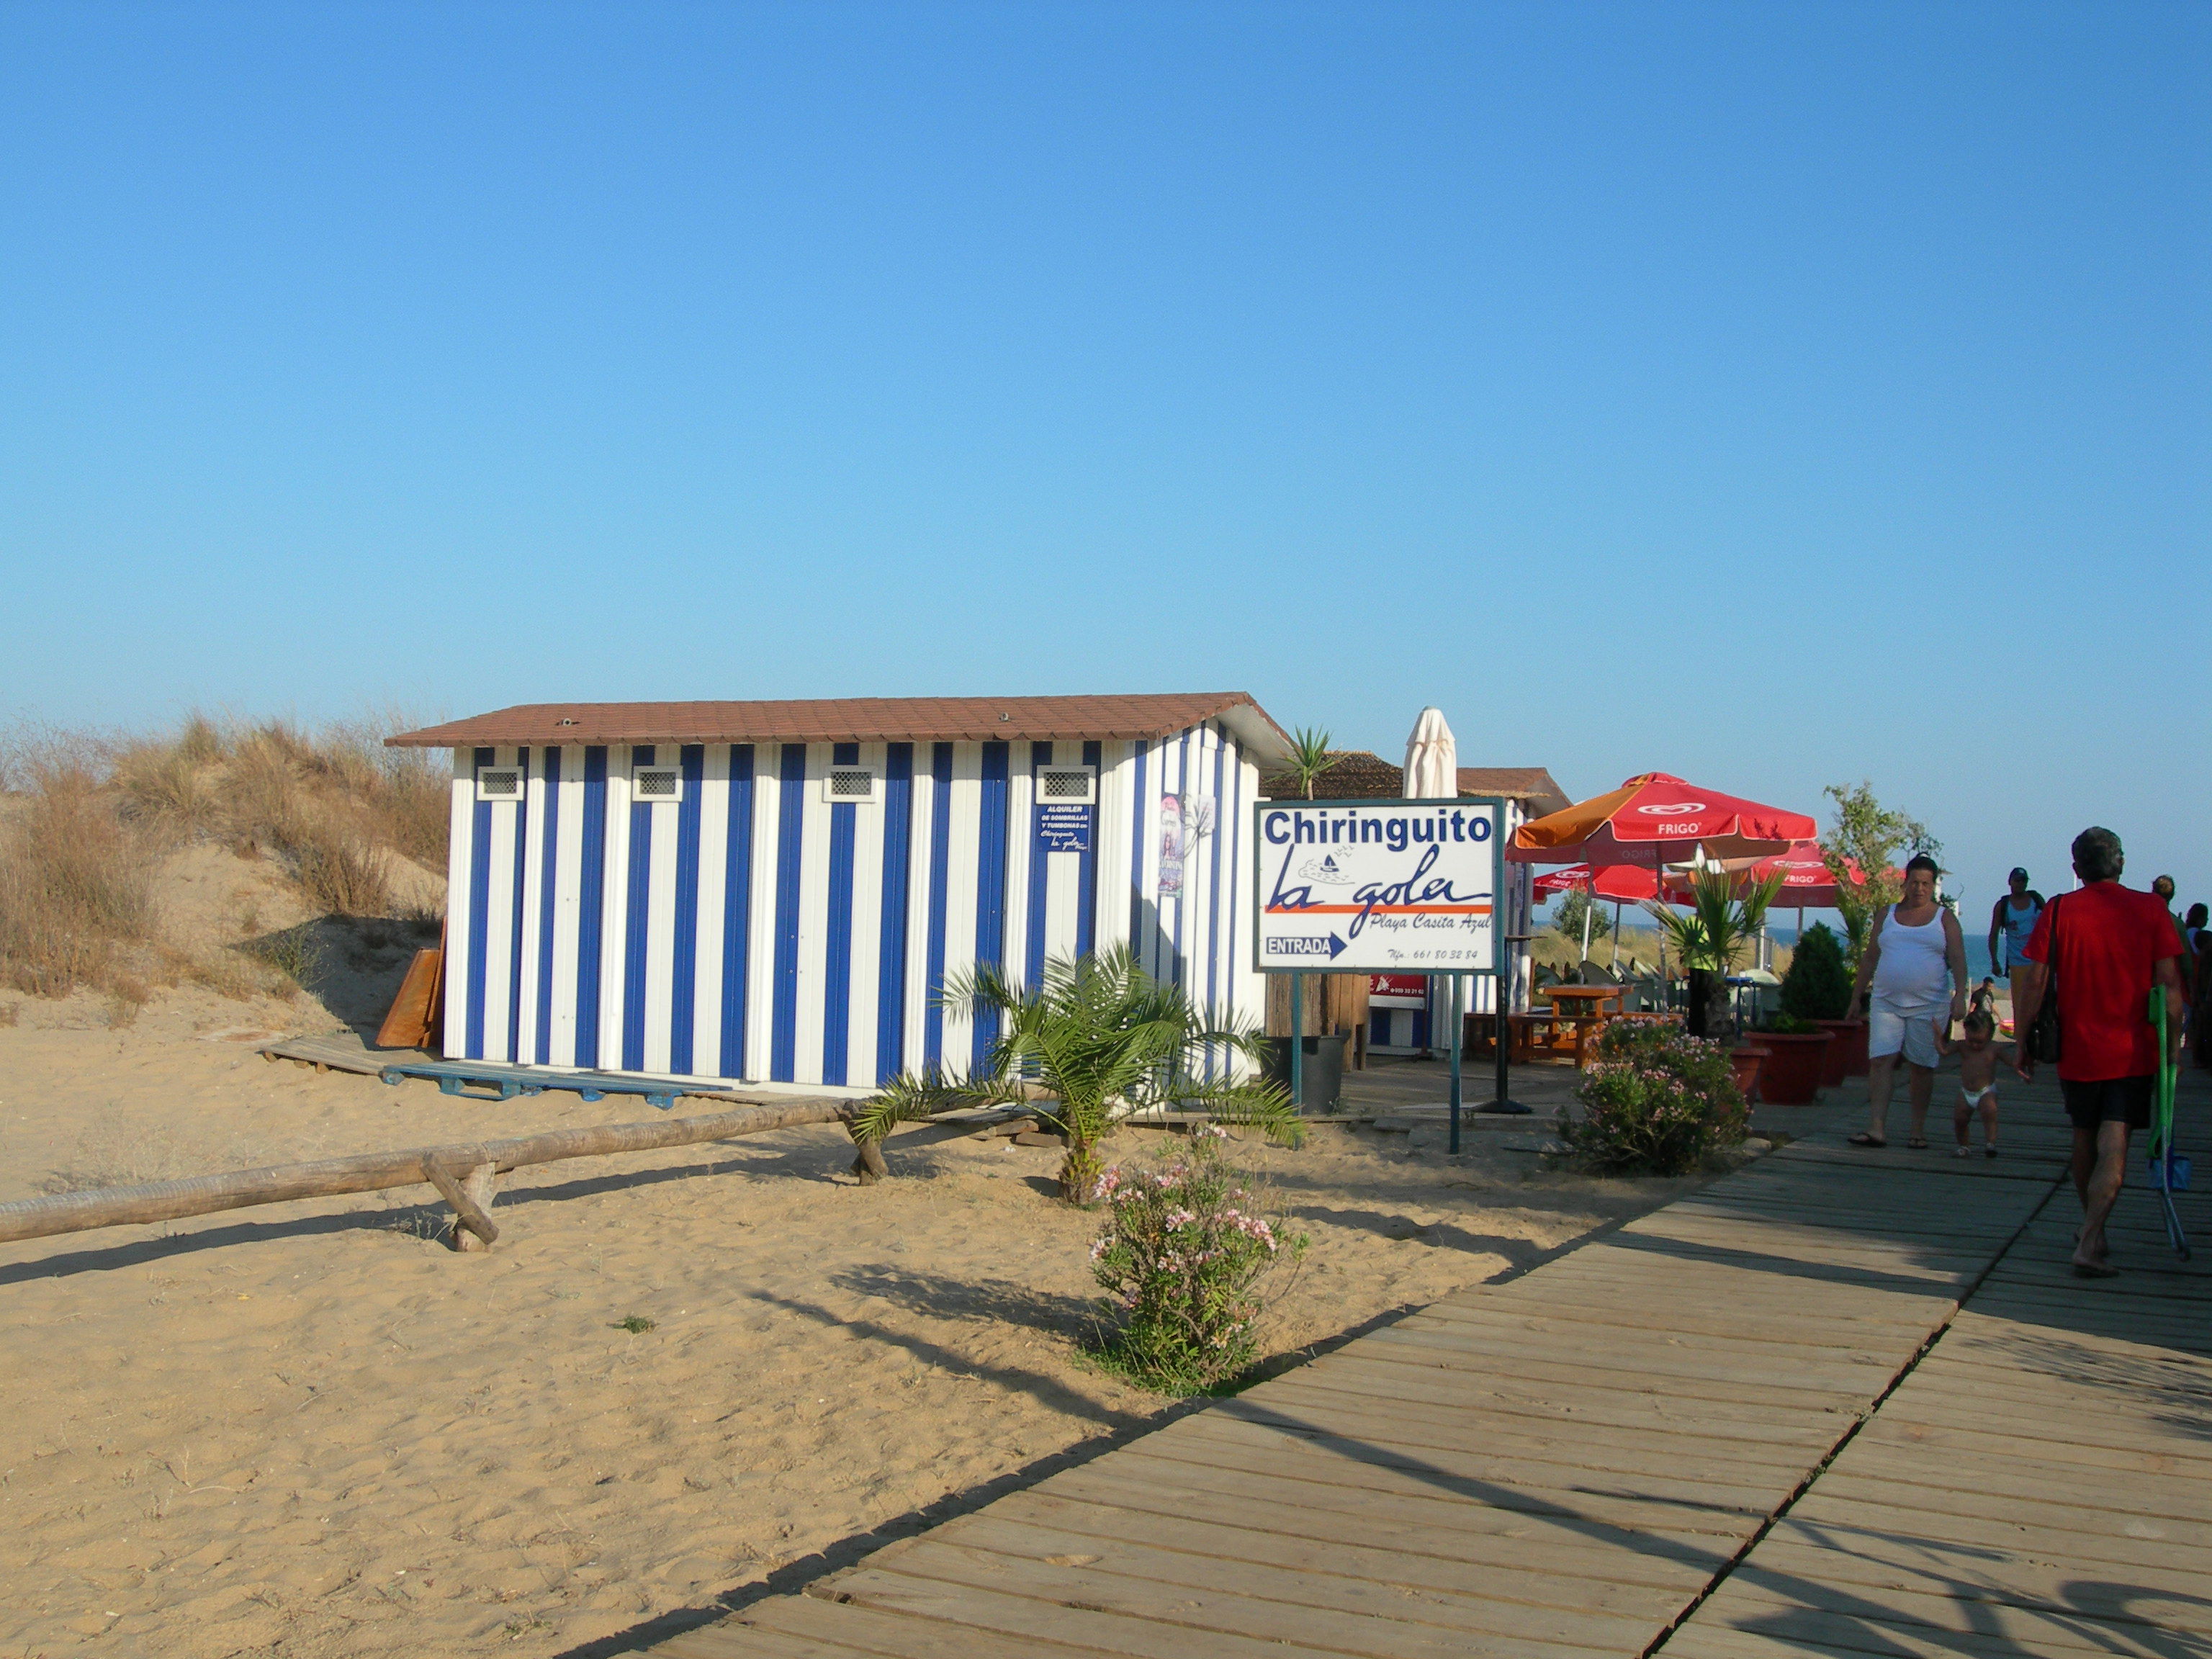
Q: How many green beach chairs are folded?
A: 1